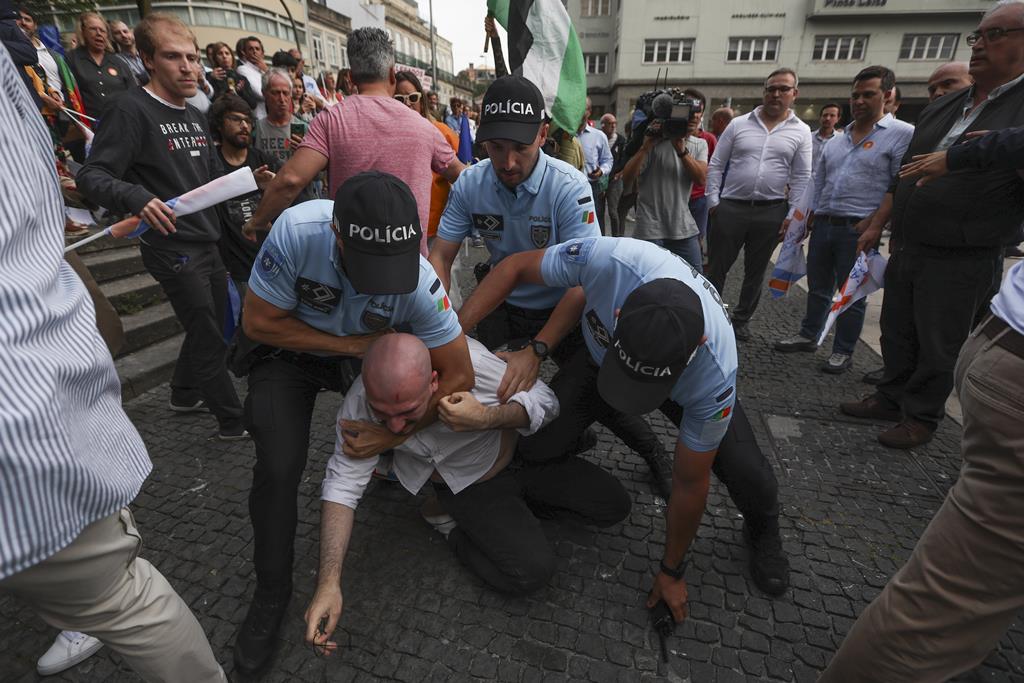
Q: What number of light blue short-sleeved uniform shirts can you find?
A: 3